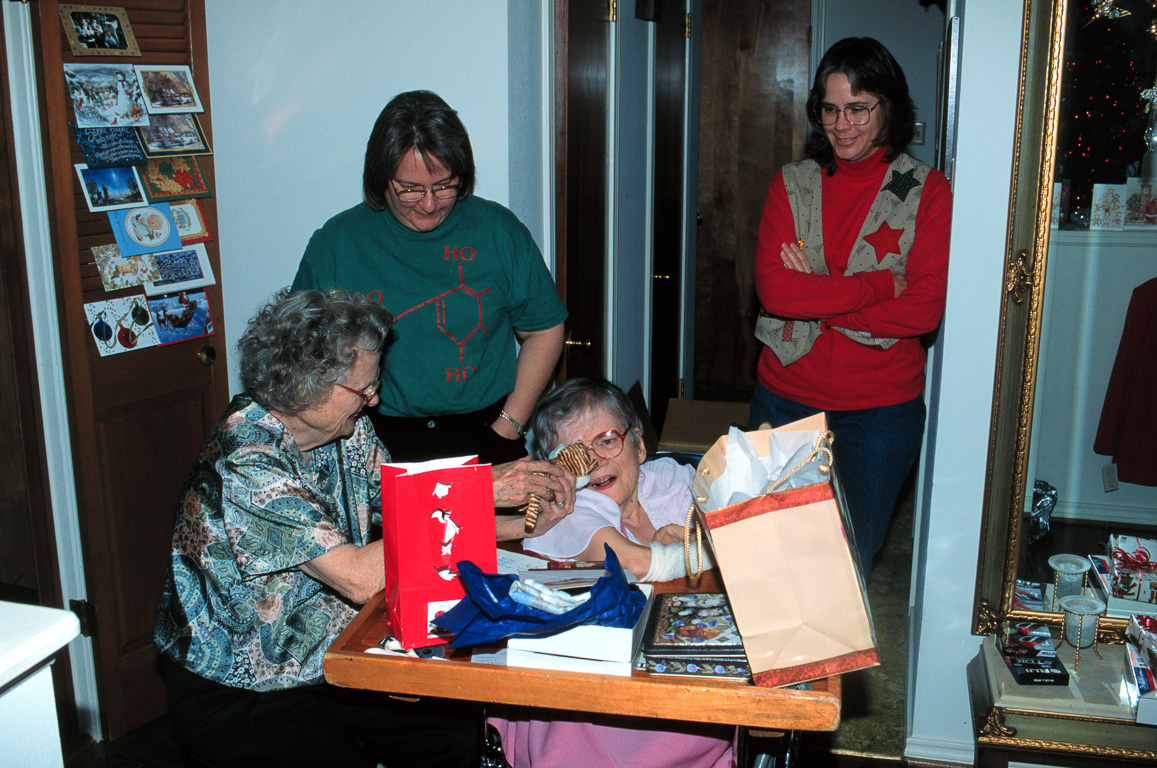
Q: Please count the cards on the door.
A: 13